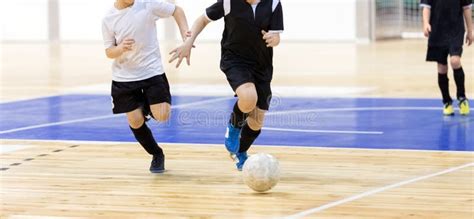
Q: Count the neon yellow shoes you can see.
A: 2